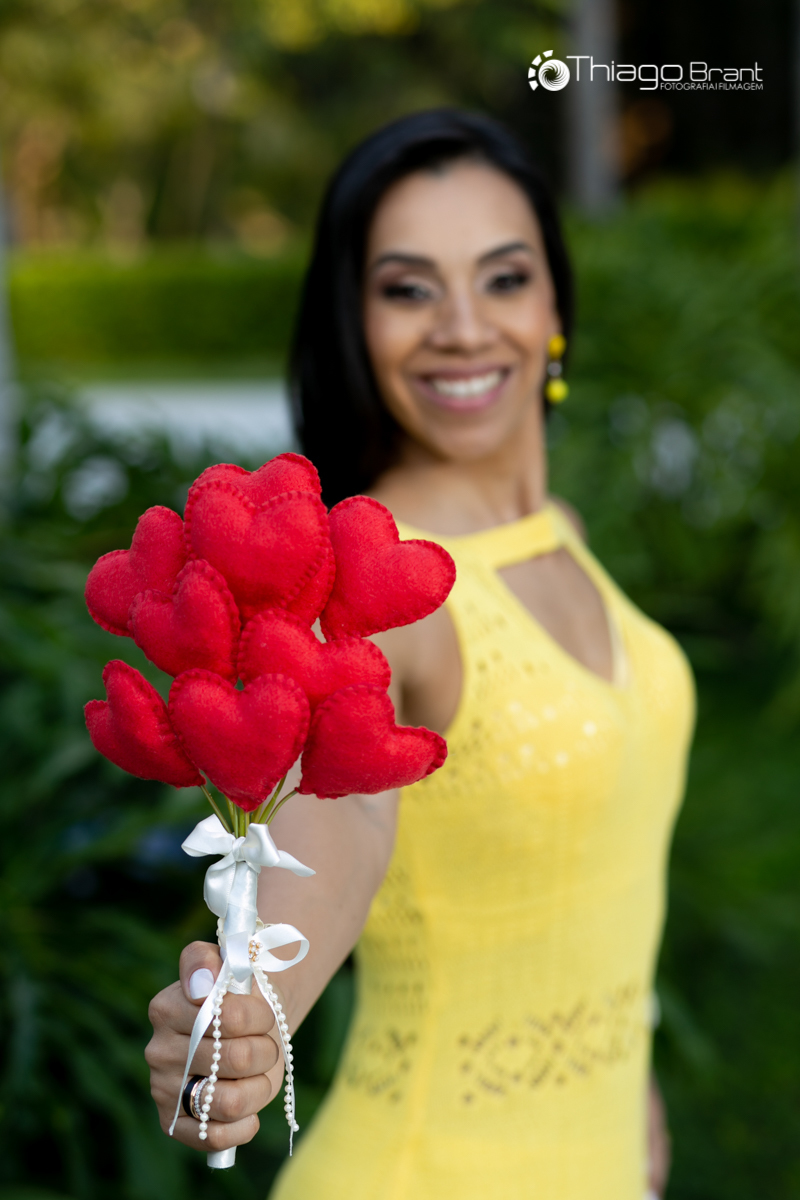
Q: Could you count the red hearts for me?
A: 9